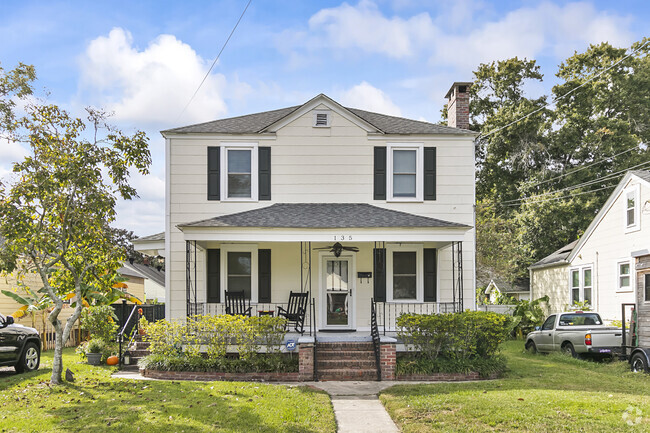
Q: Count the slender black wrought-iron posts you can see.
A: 4